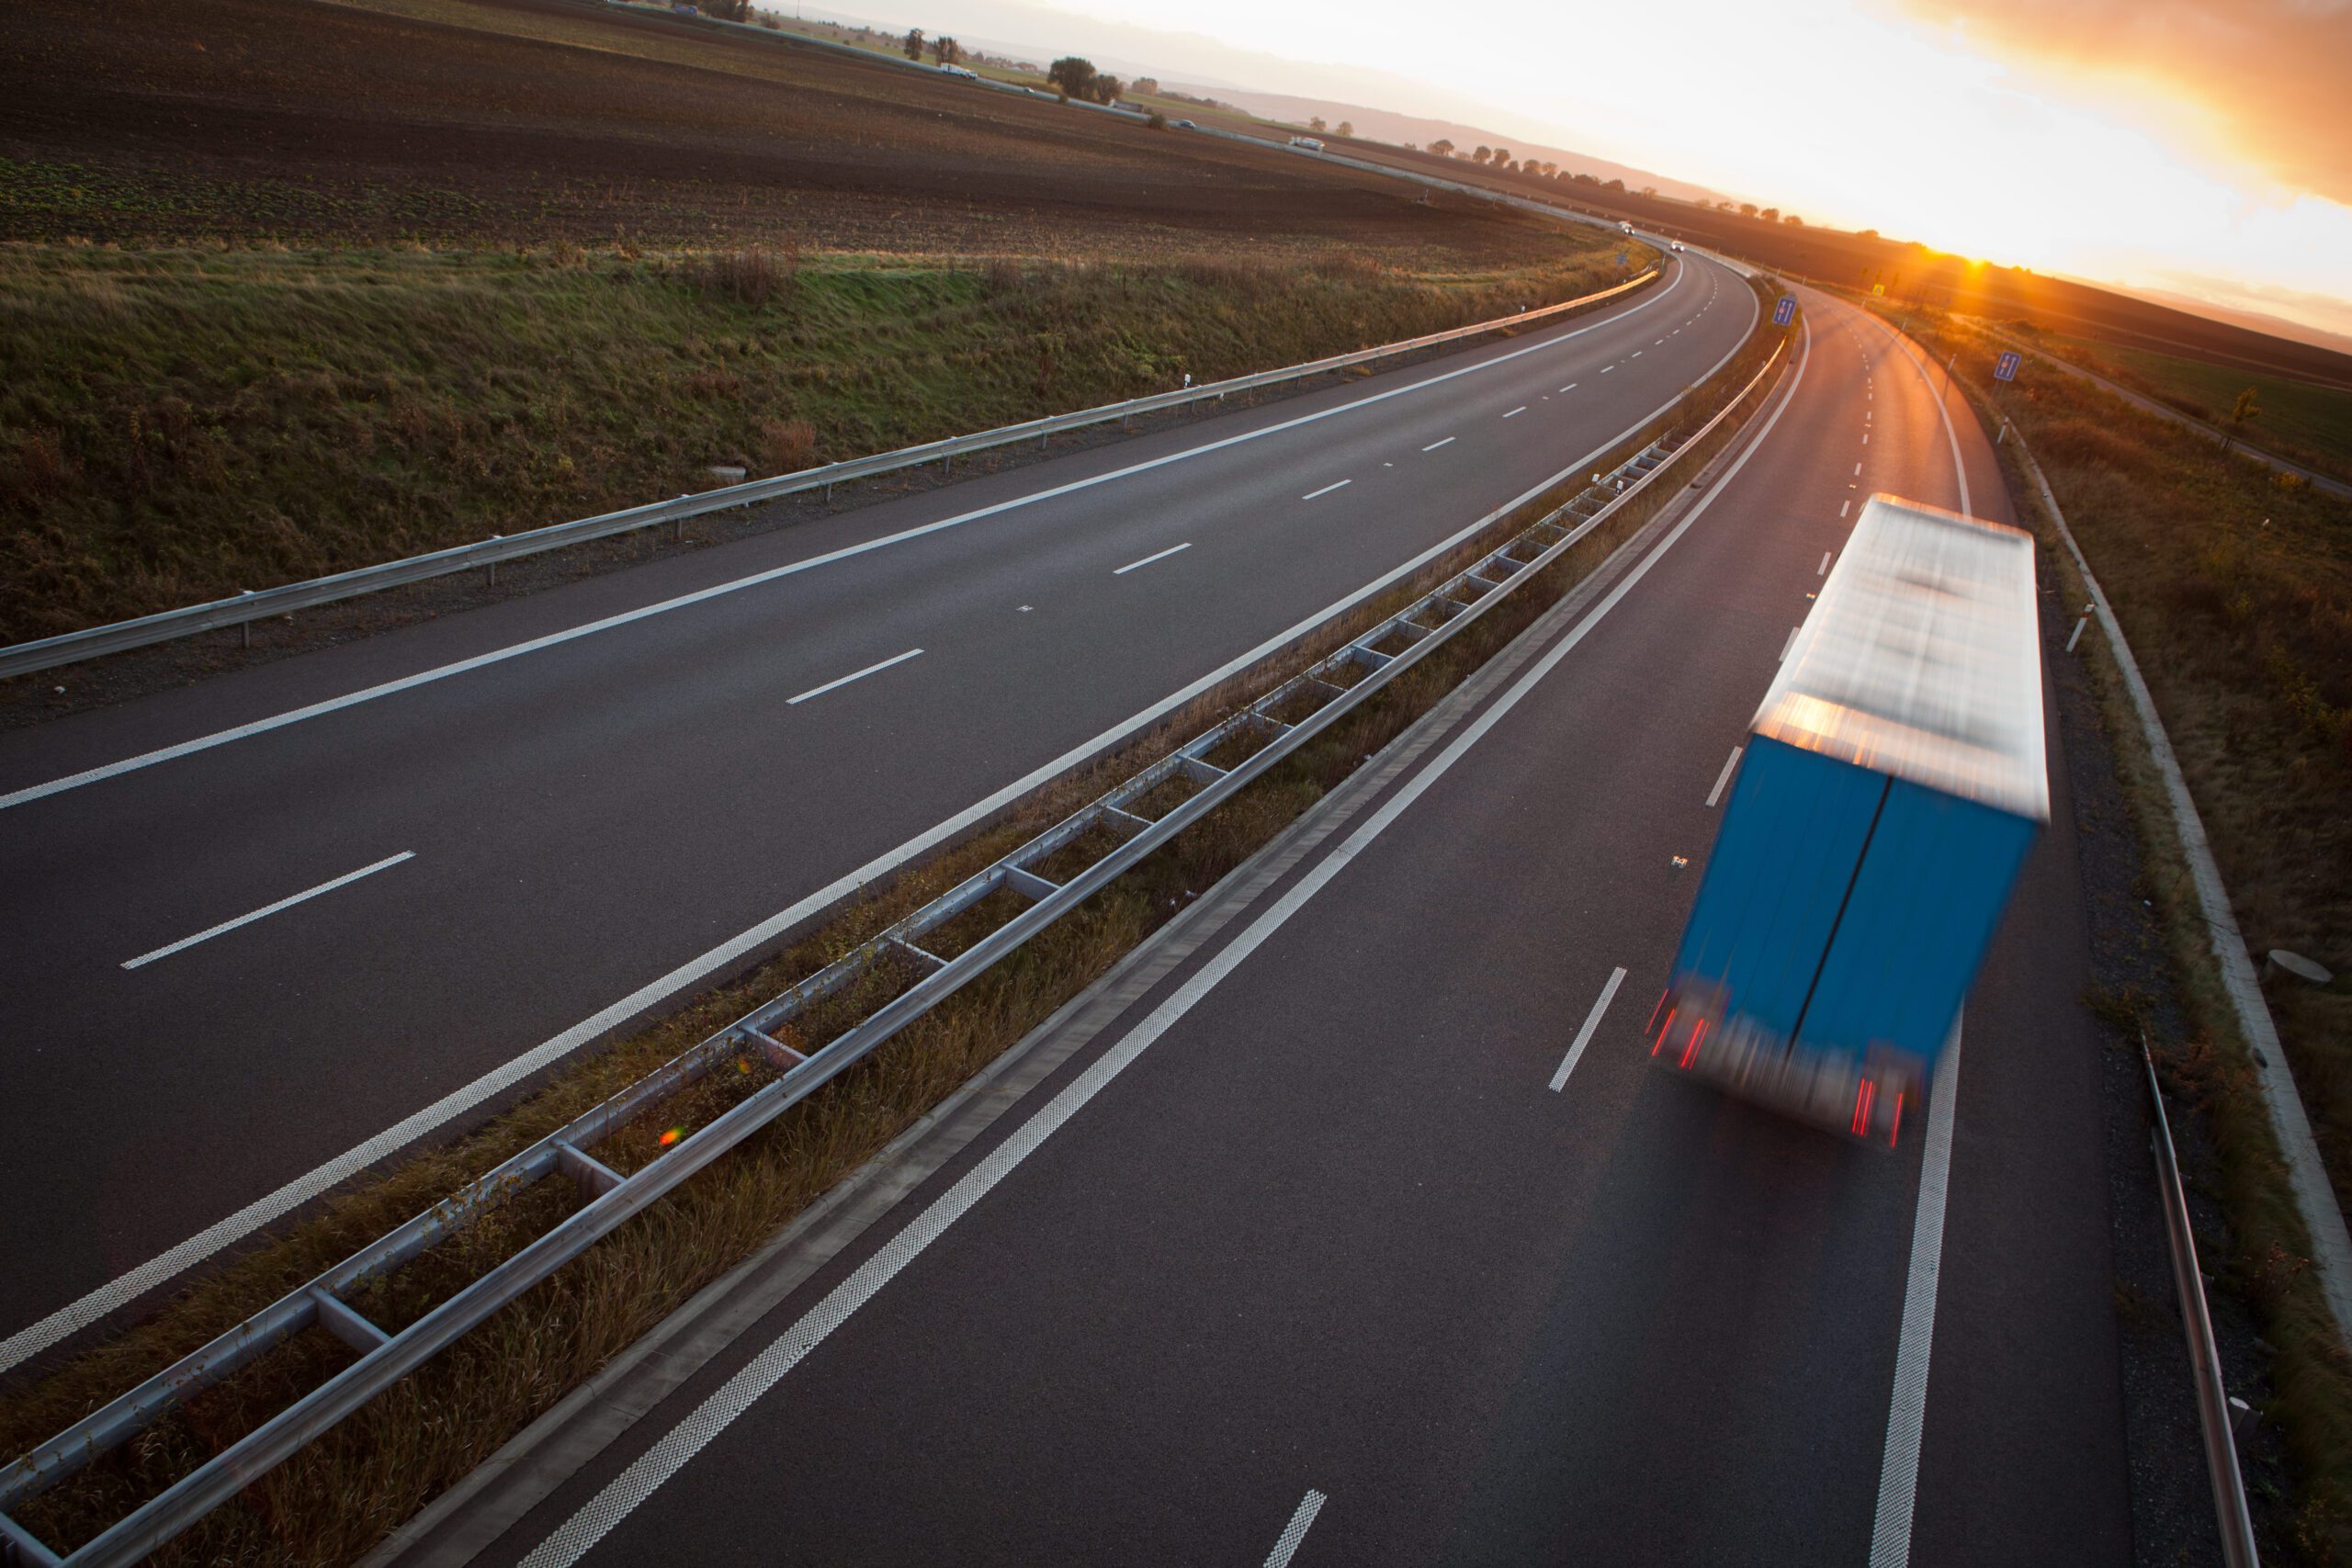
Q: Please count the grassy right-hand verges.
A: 1